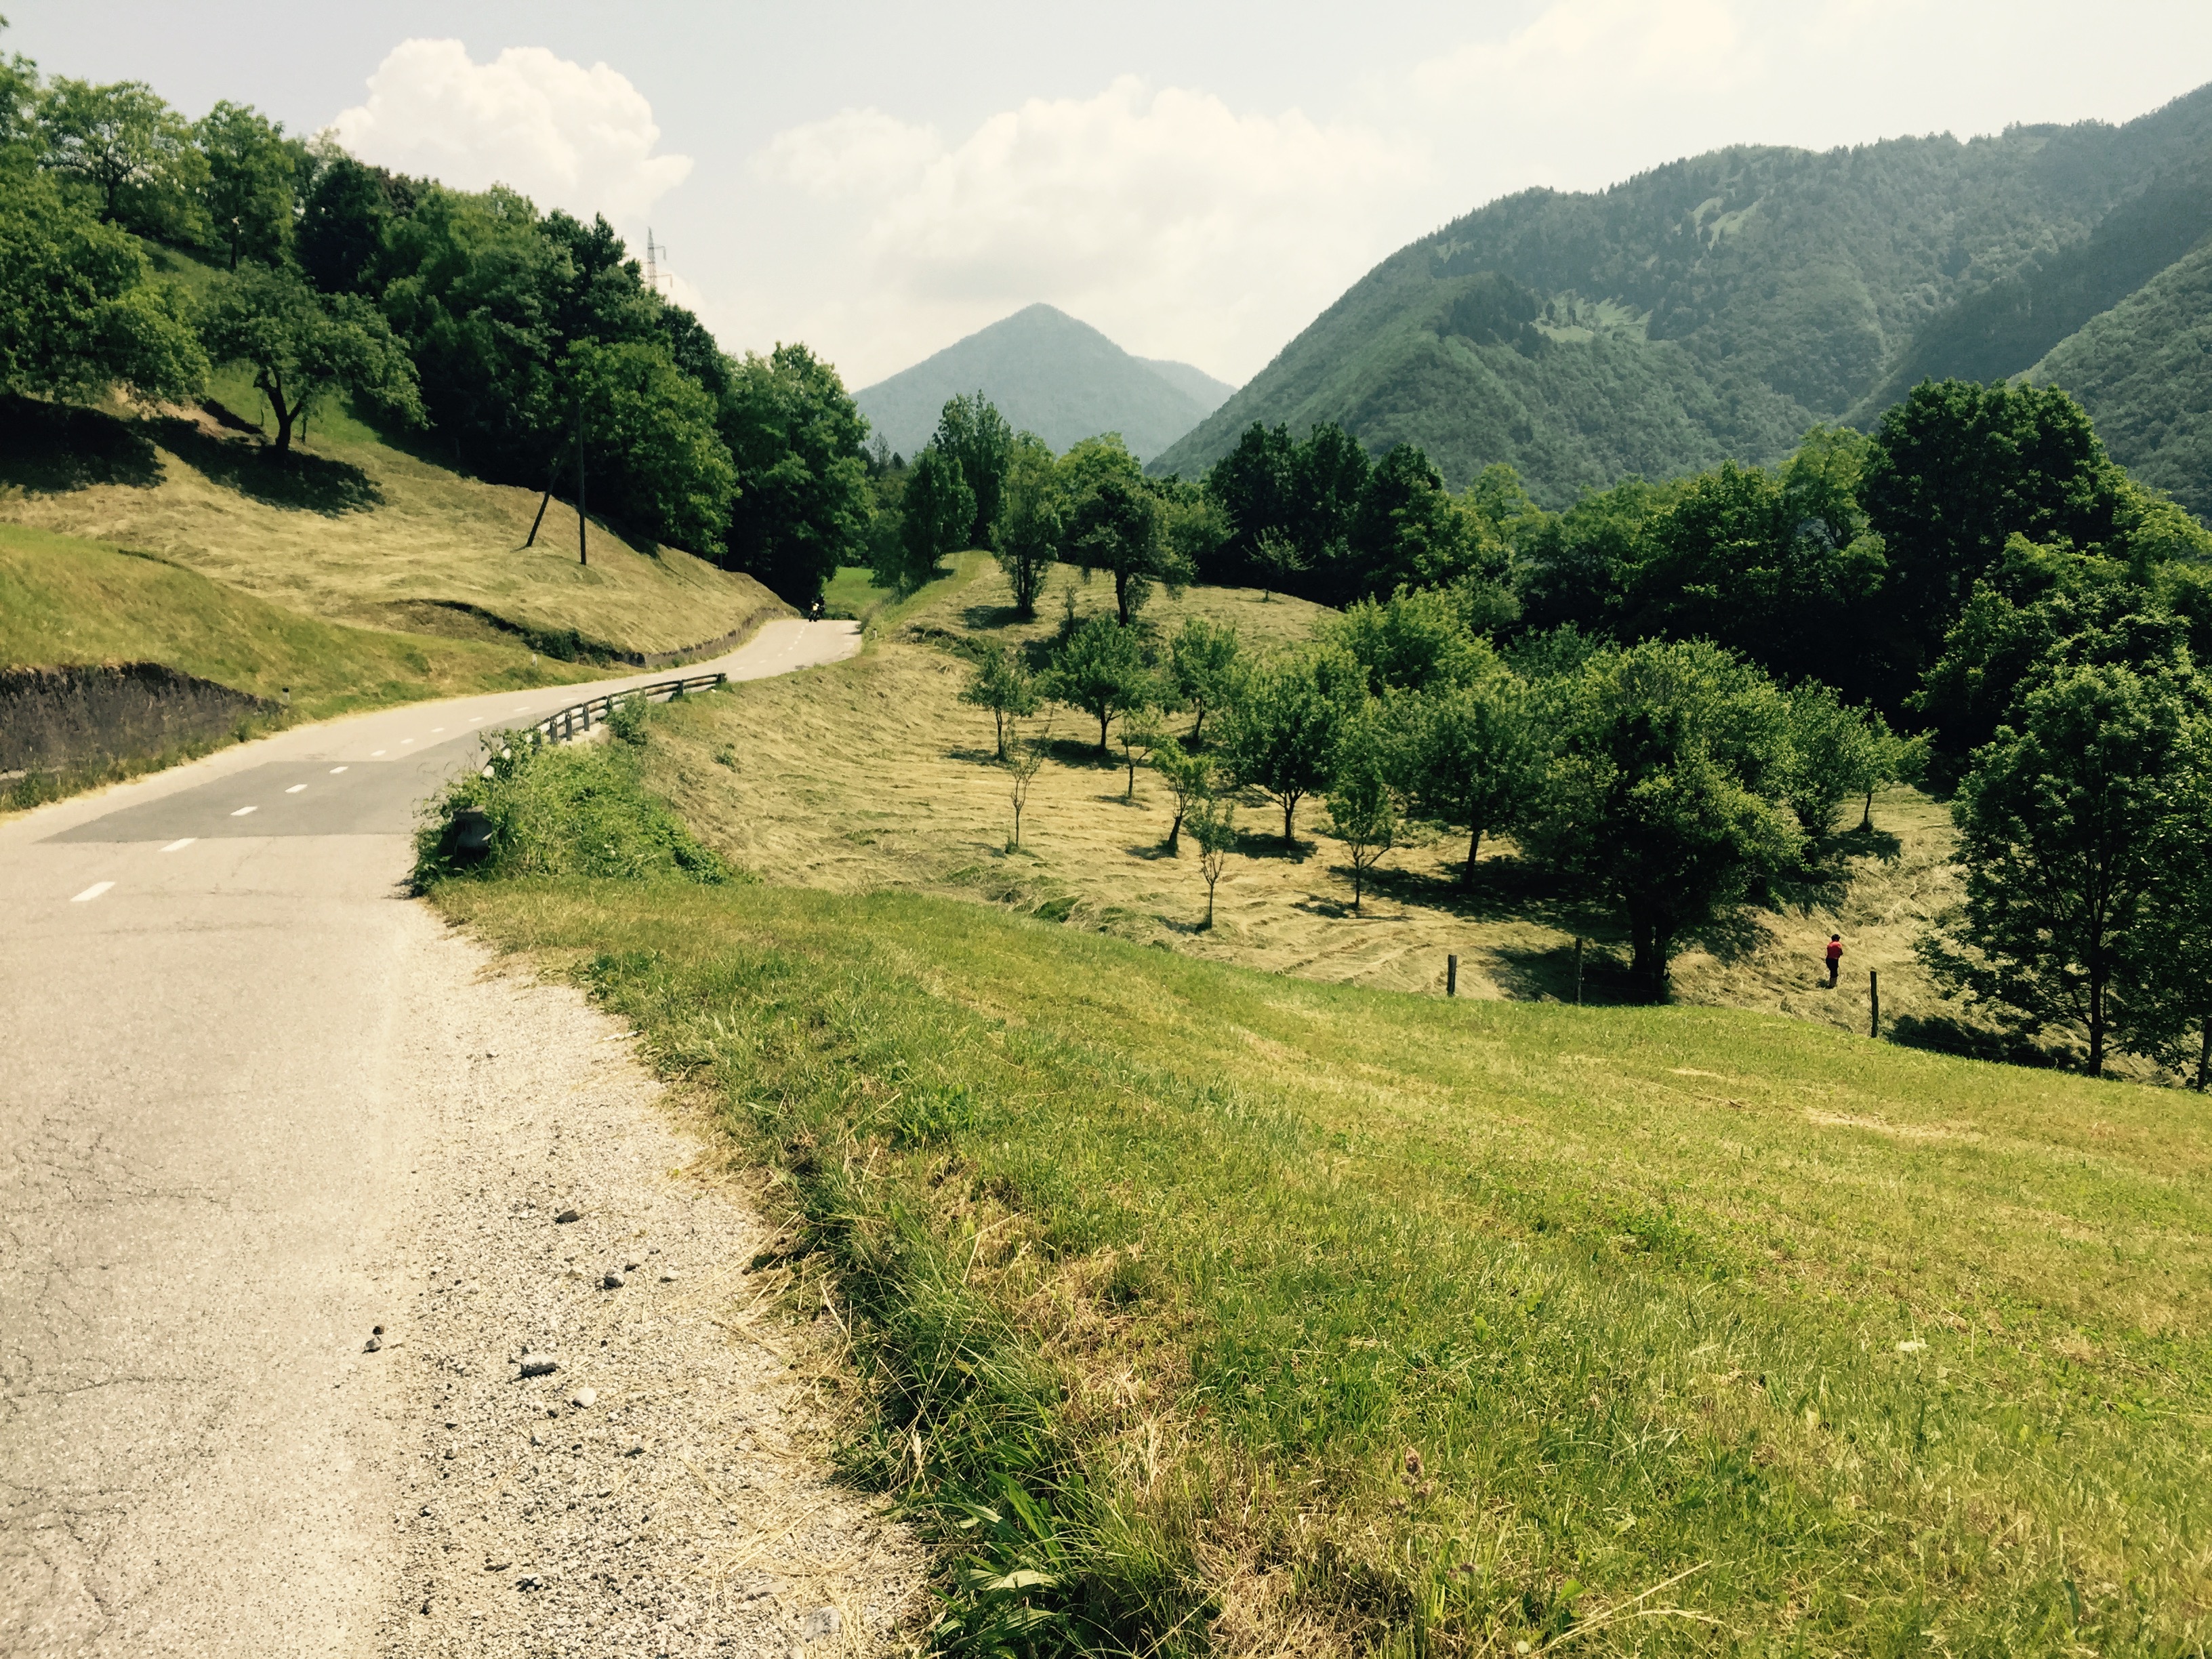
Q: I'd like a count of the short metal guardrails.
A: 1